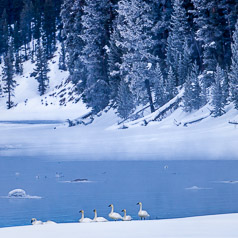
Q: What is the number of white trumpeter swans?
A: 7